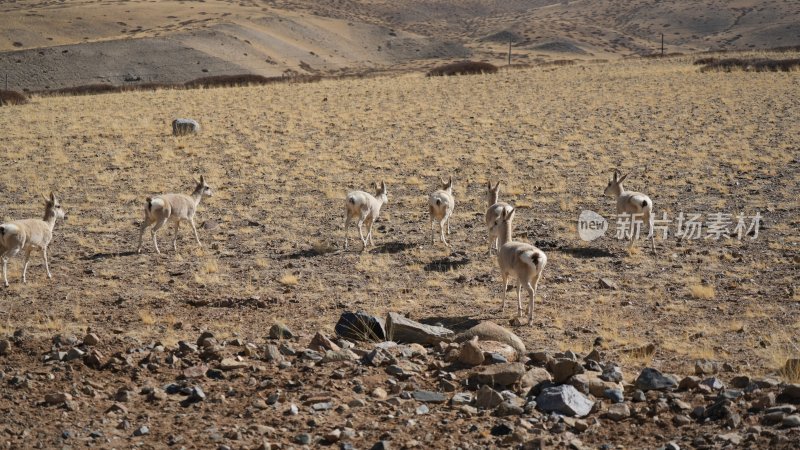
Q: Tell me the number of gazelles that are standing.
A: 7